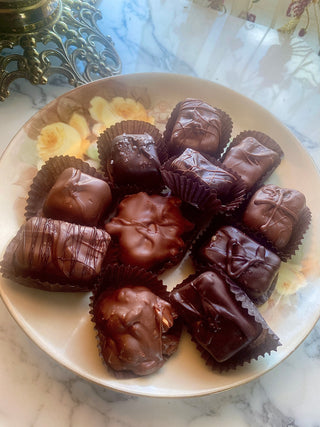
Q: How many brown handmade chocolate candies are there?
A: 11